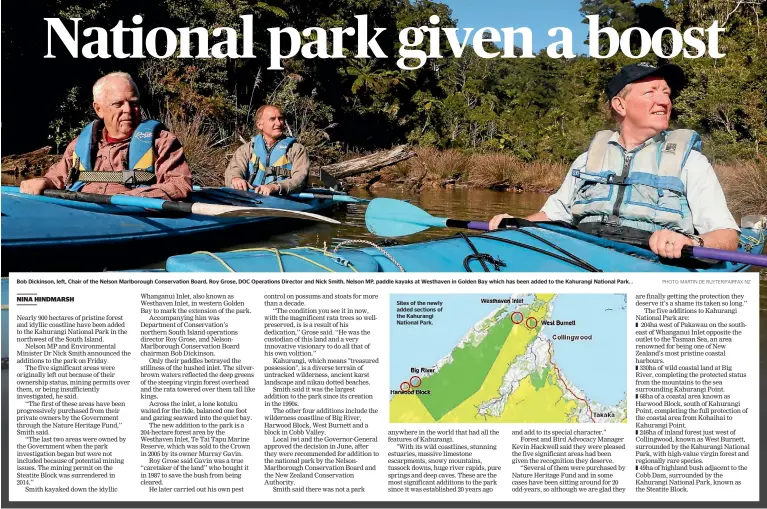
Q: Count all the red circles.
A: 4